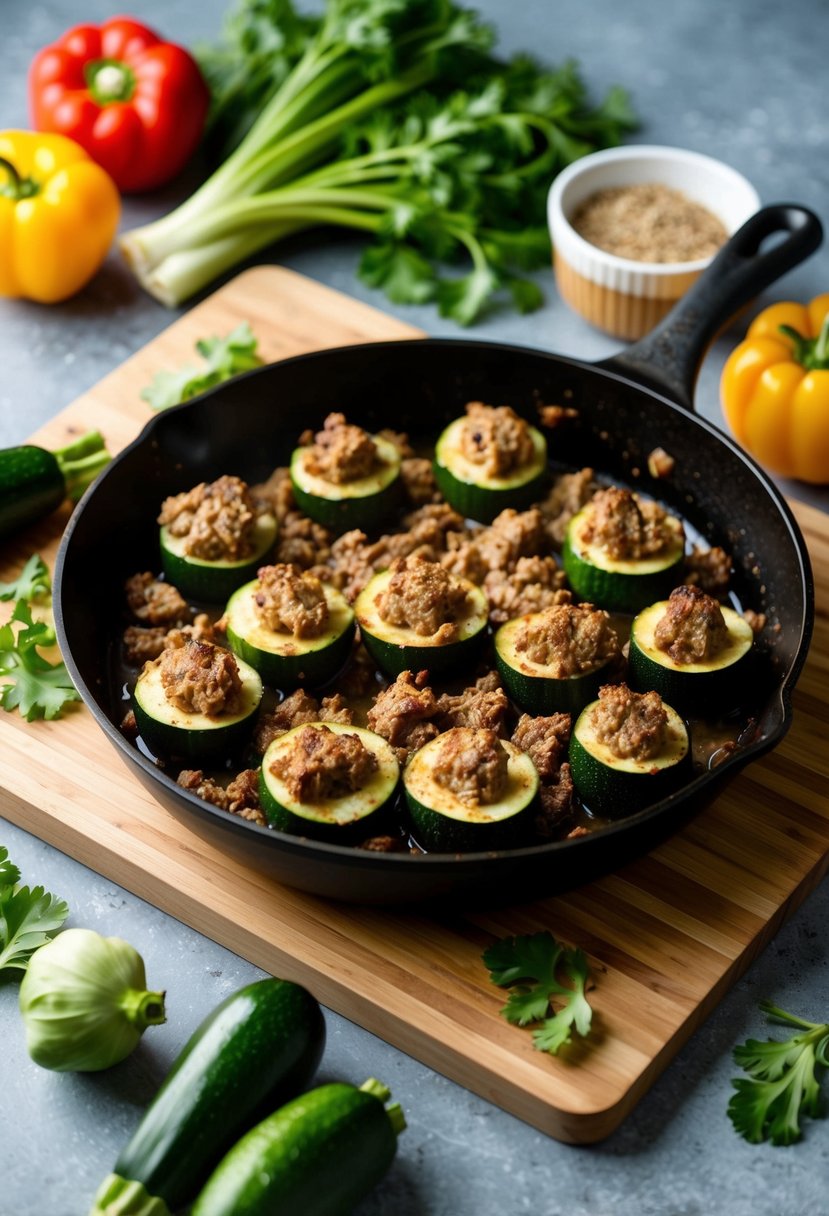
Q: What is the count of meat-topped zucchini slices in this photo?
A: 12